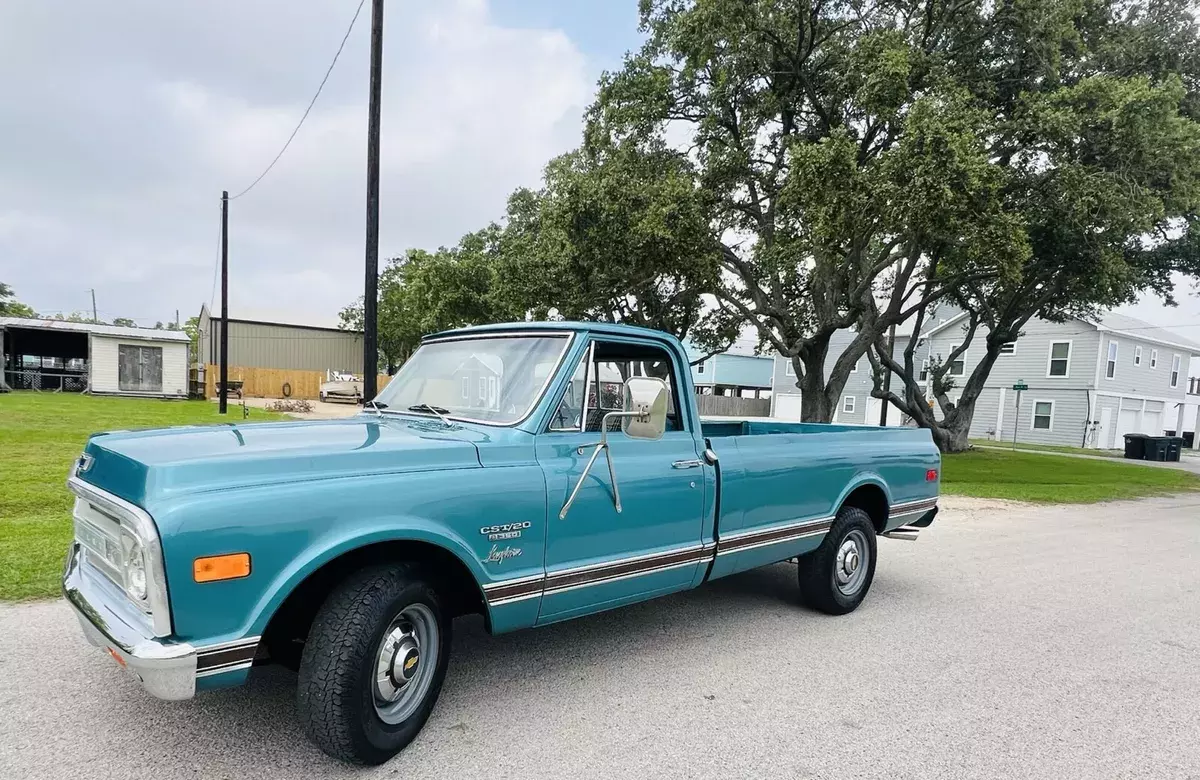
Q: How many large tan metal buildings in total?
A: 1